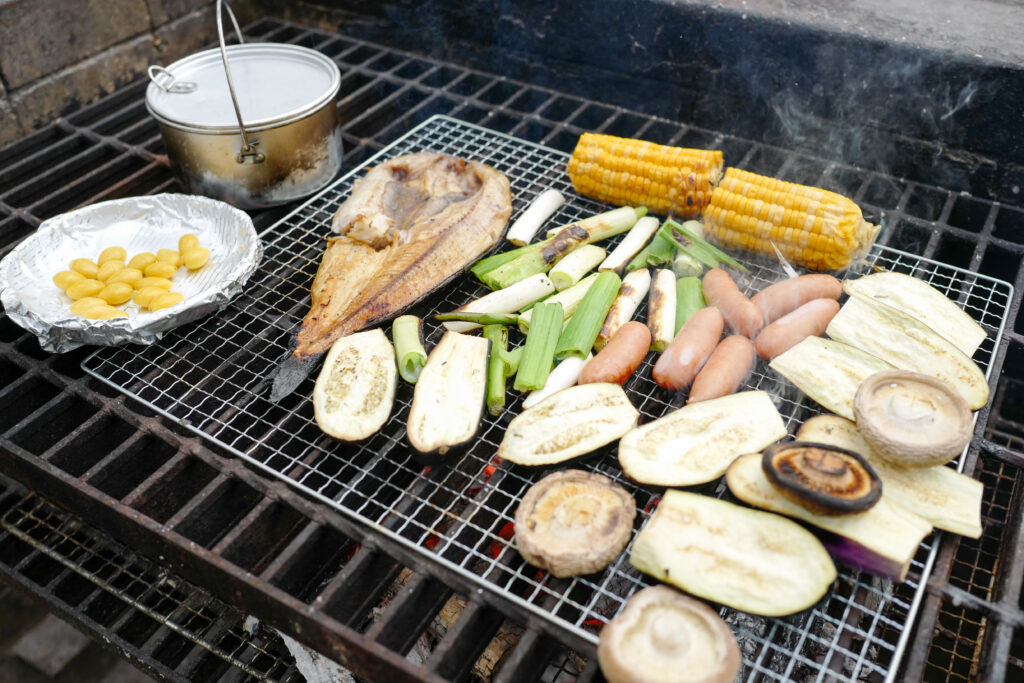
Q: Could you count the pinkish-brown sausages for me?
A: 6